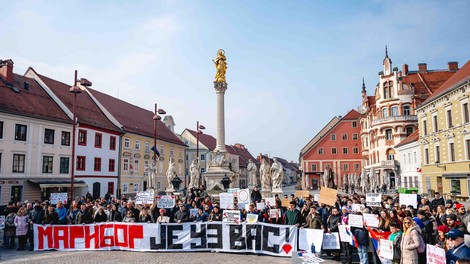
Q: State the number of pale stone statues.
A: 6